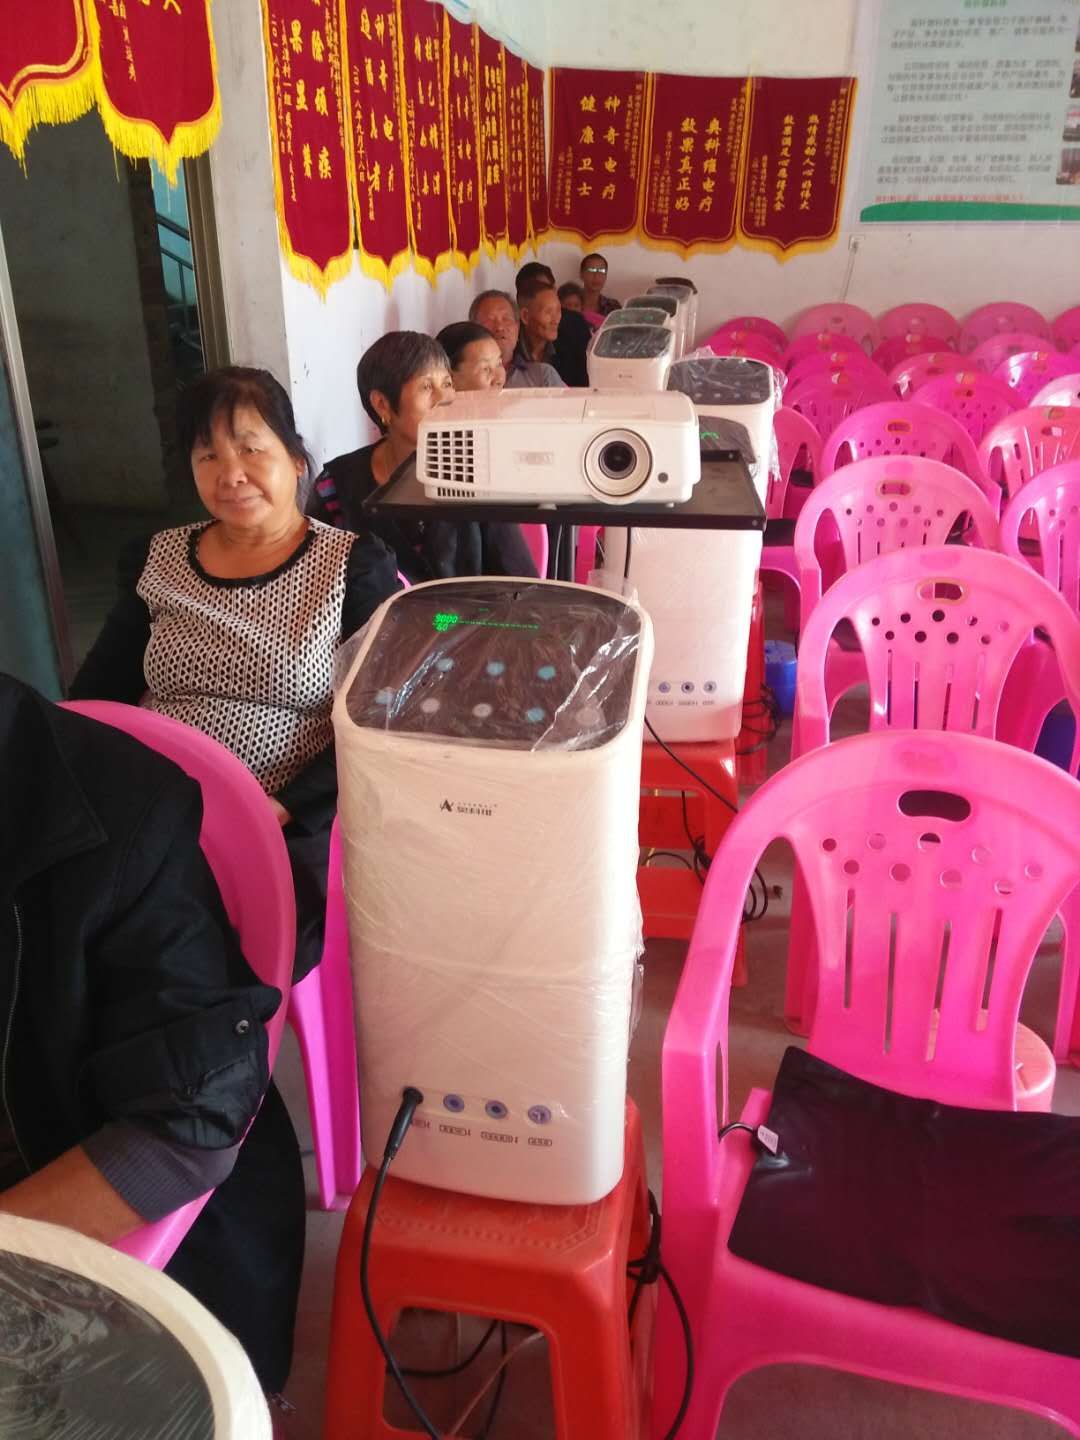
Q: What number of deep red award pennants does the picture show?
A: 12